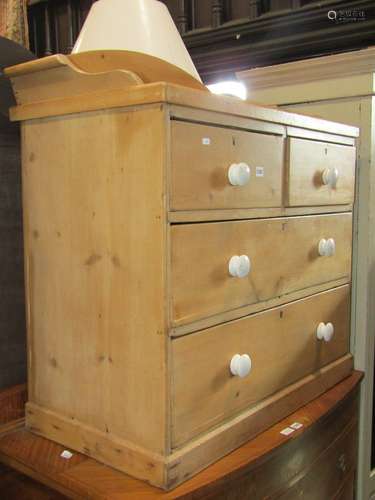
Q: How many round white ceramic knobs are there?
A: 6